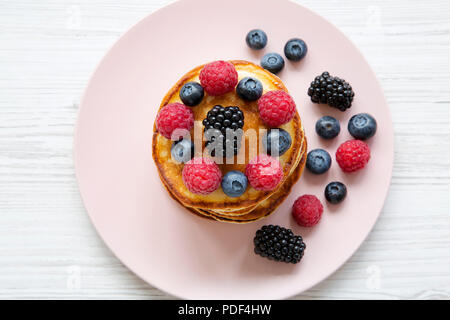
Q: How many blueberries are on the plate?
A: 12